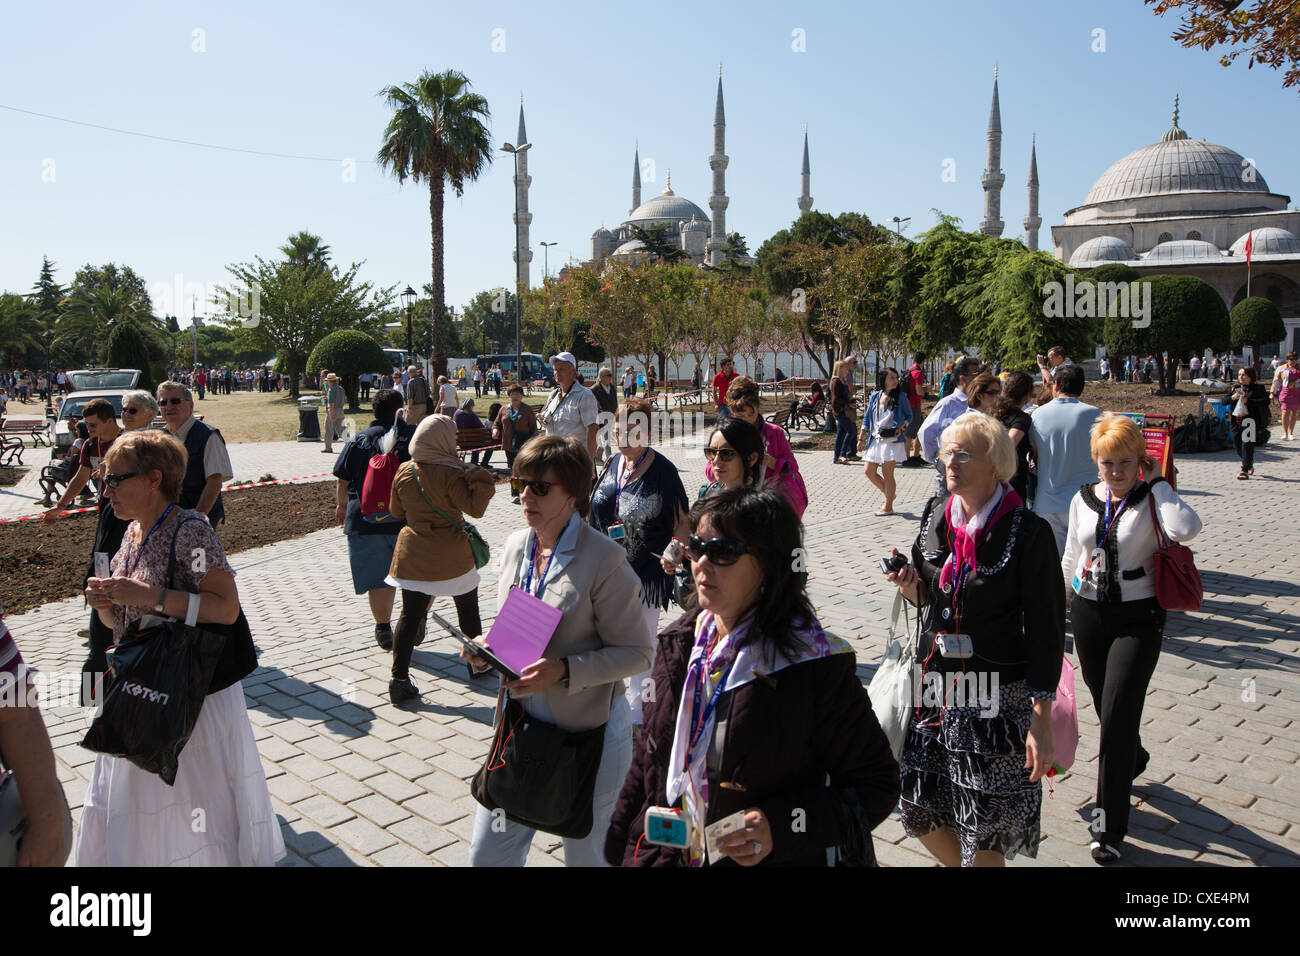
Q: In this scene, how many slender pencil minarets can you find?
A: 6